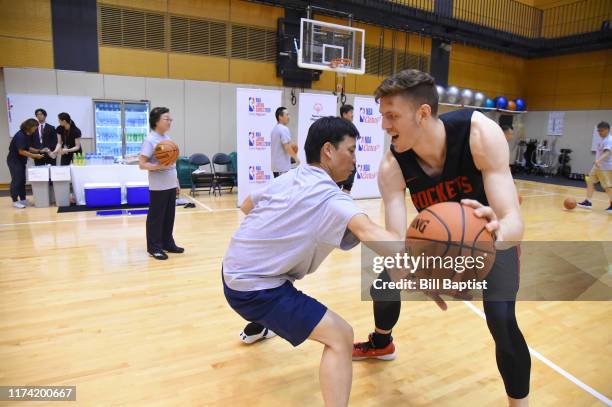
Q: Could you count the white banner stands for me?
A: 3